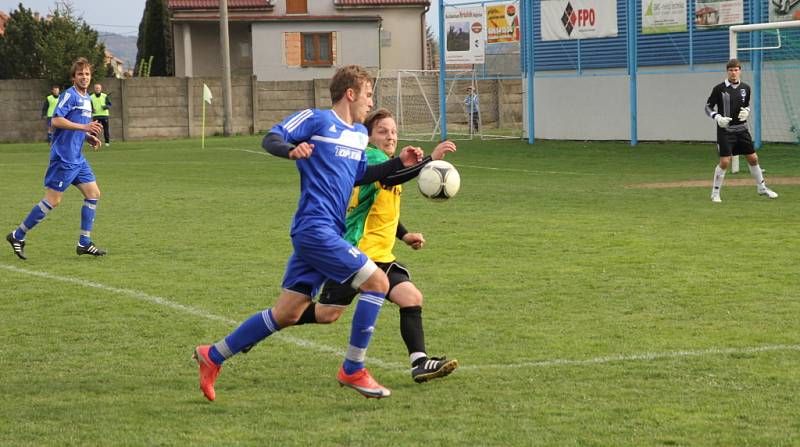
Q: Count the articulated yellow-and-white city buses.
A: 0